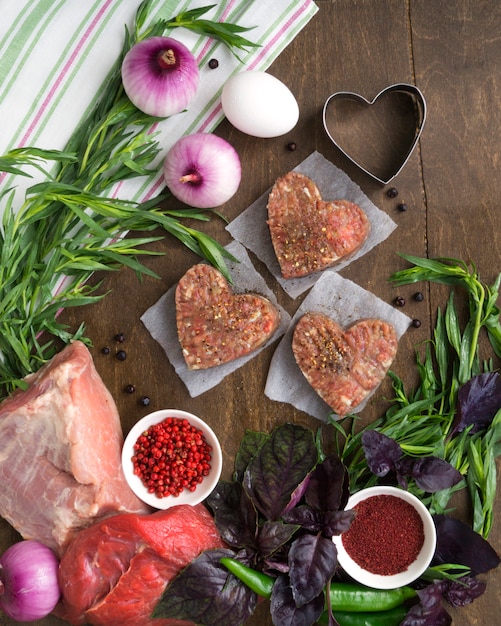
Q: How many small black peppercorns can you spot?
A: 12